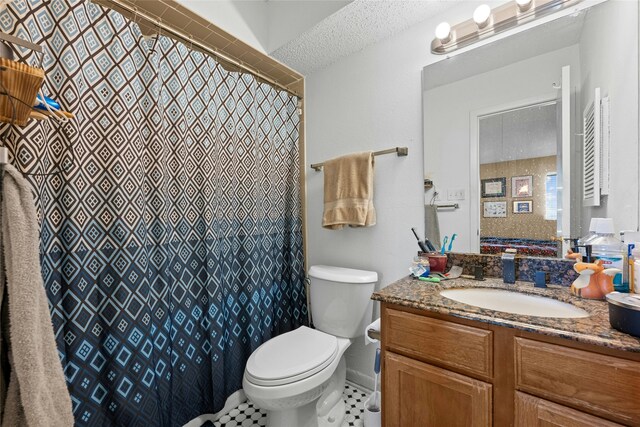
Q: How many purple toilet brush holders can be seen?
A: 0